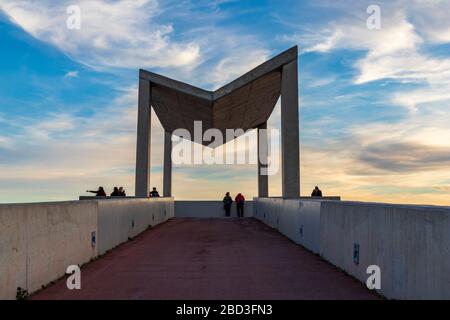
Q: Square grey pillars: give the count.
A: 4